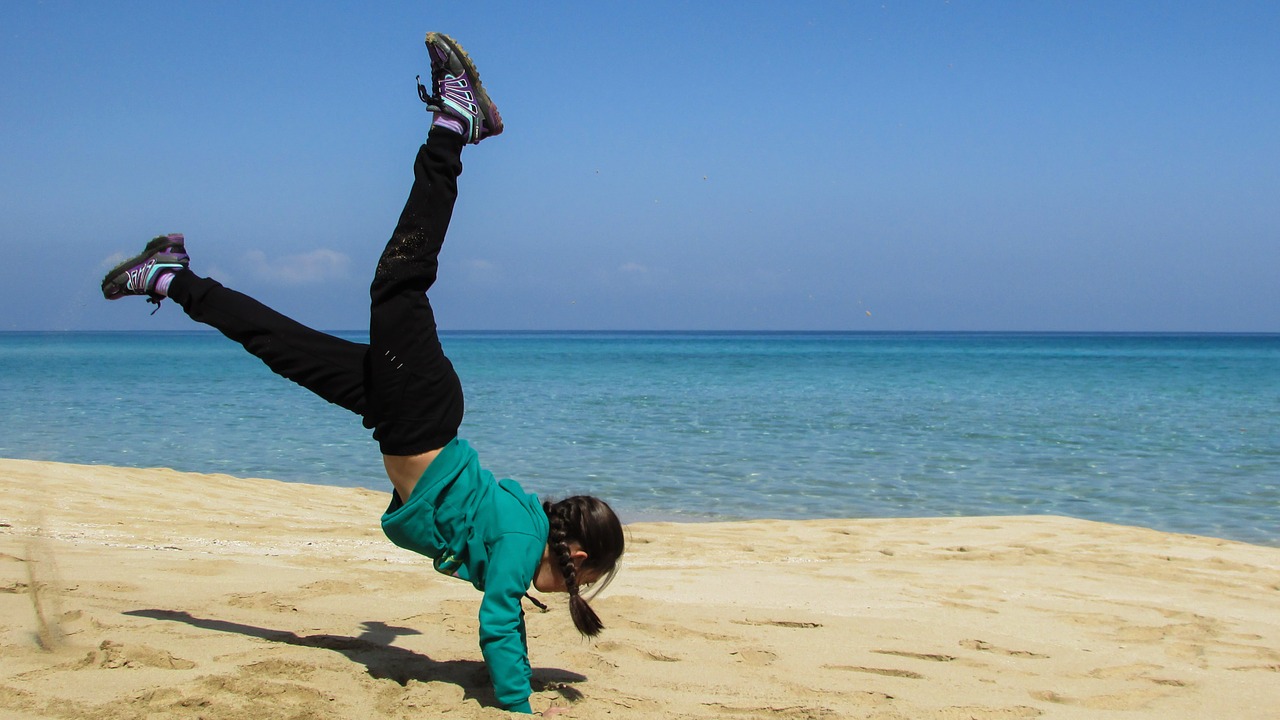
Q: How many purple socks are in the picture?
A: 2